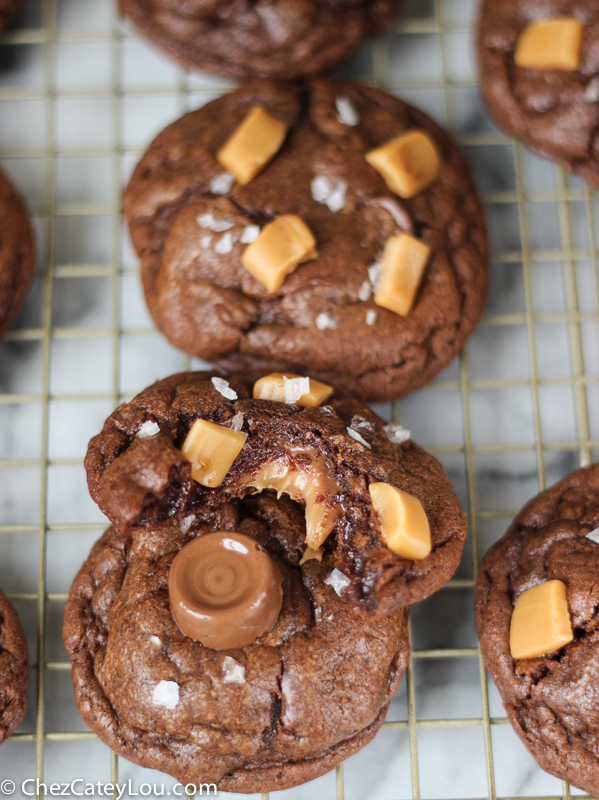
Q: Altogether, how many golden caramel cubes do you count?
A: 9